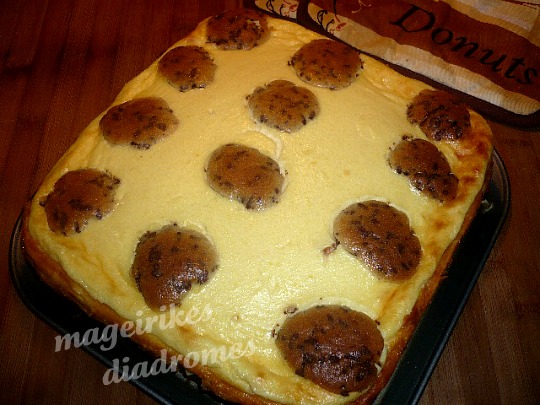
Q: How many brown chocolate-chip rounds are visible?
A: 12